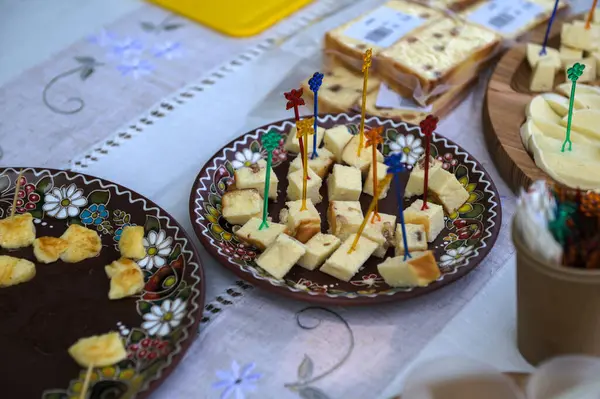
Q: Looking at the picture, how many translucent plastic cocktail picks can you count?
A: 12